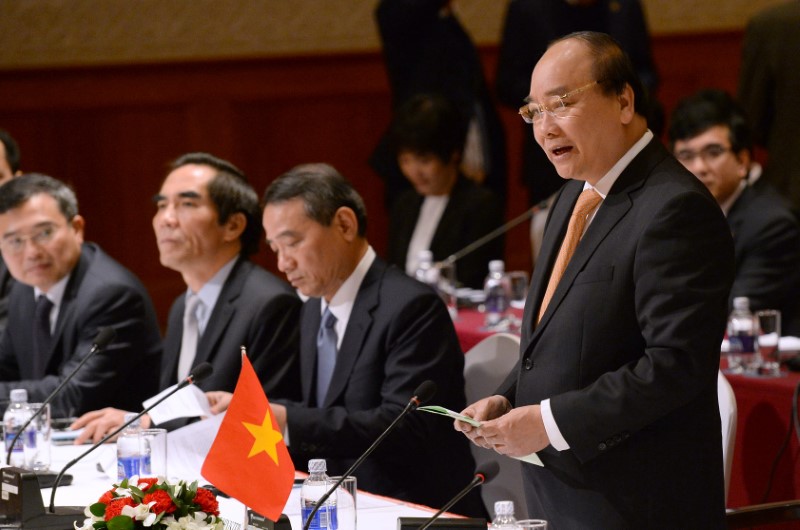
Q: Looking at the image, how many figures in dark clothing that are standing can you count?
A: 4